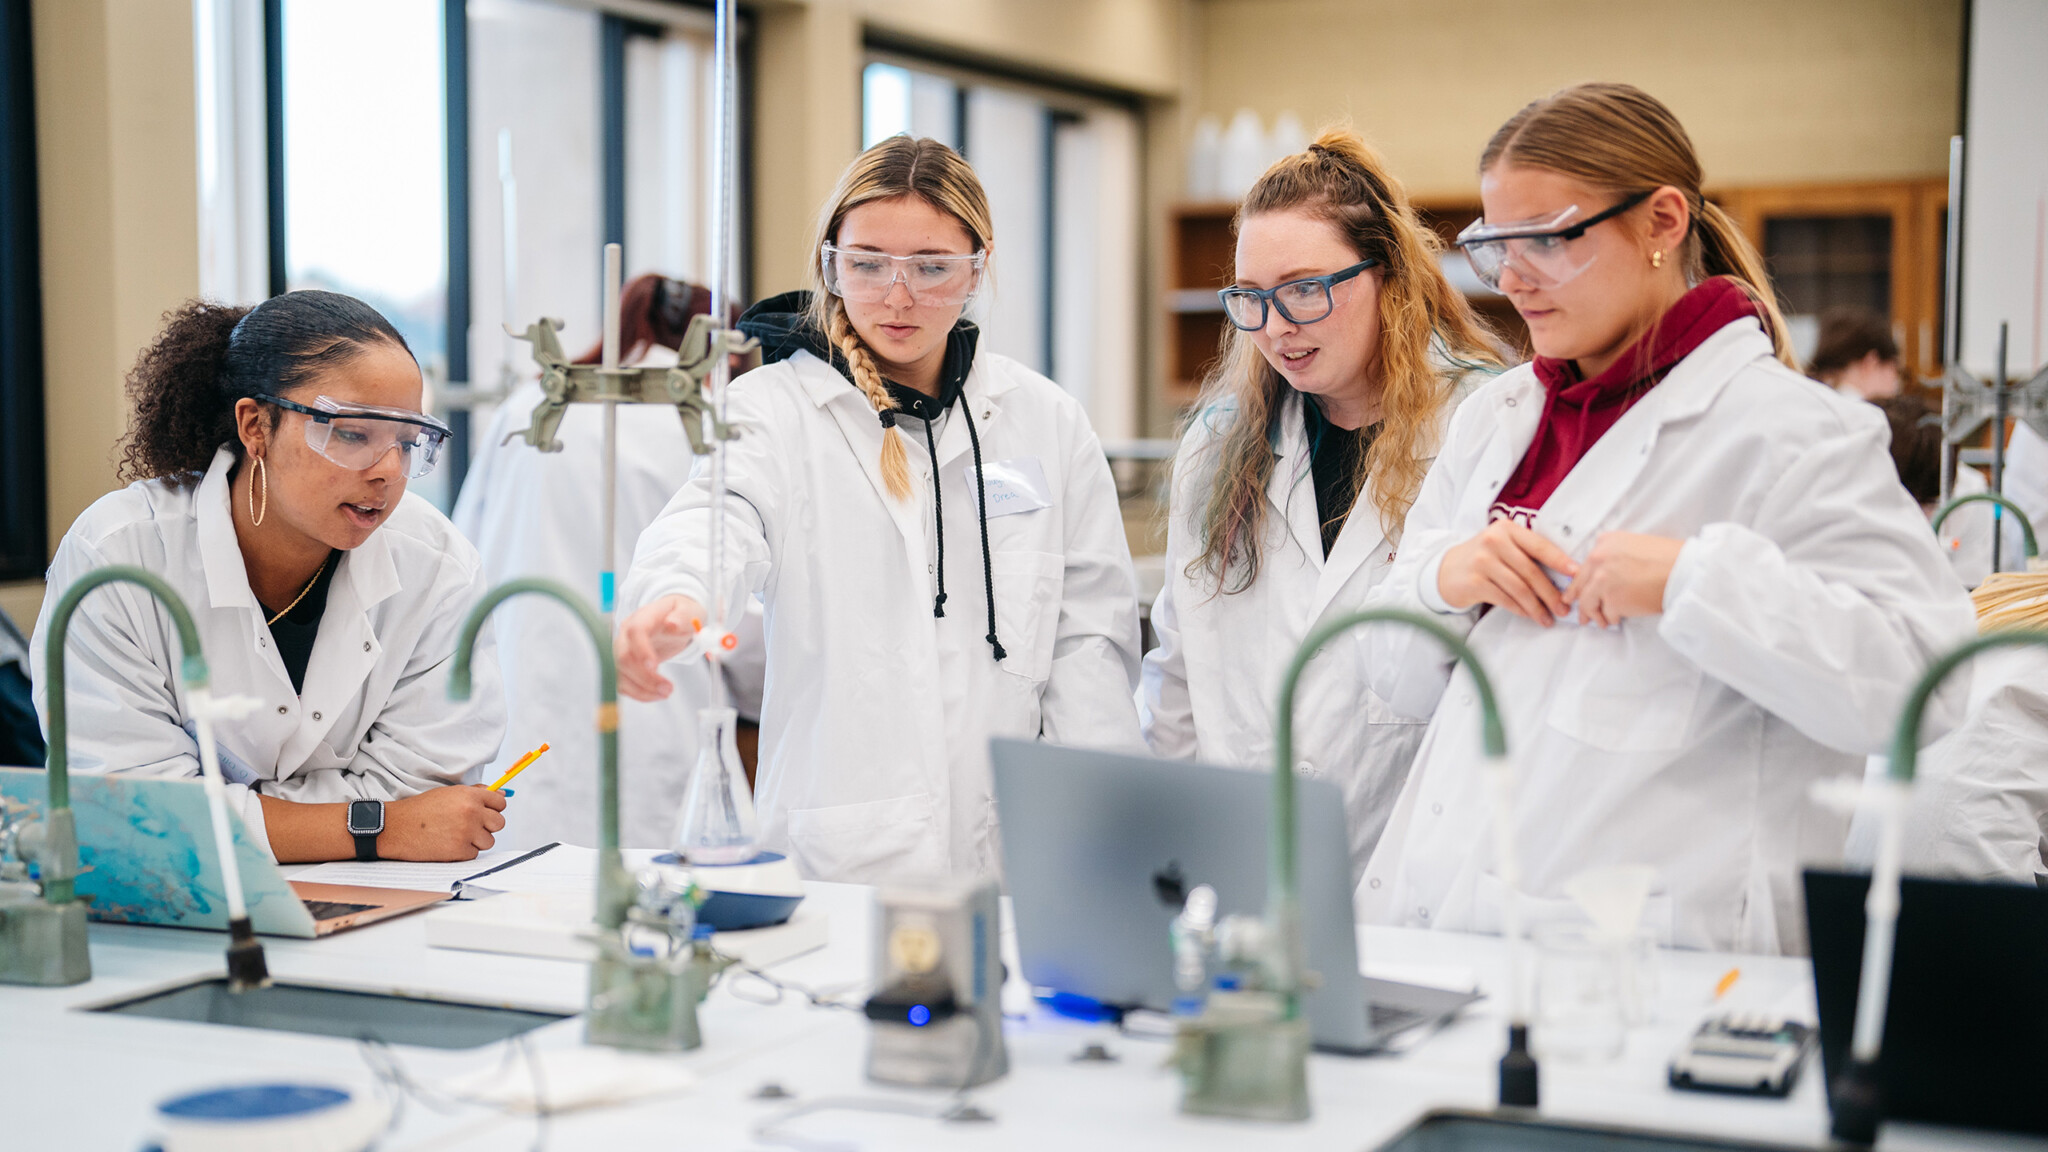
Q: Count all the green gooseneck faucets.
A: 5